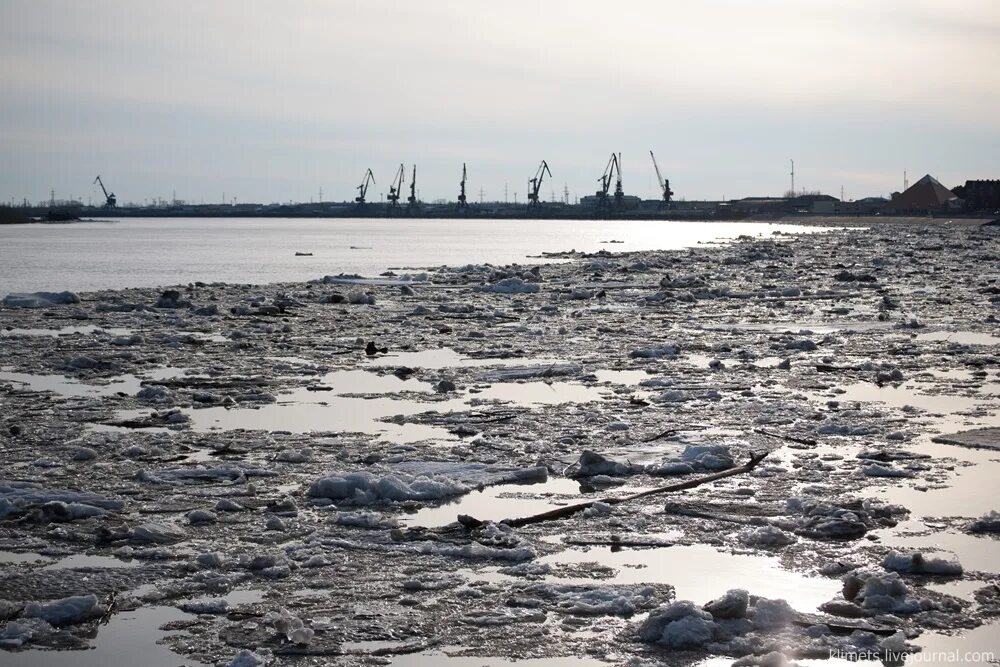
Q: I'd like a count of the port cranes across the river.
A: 9